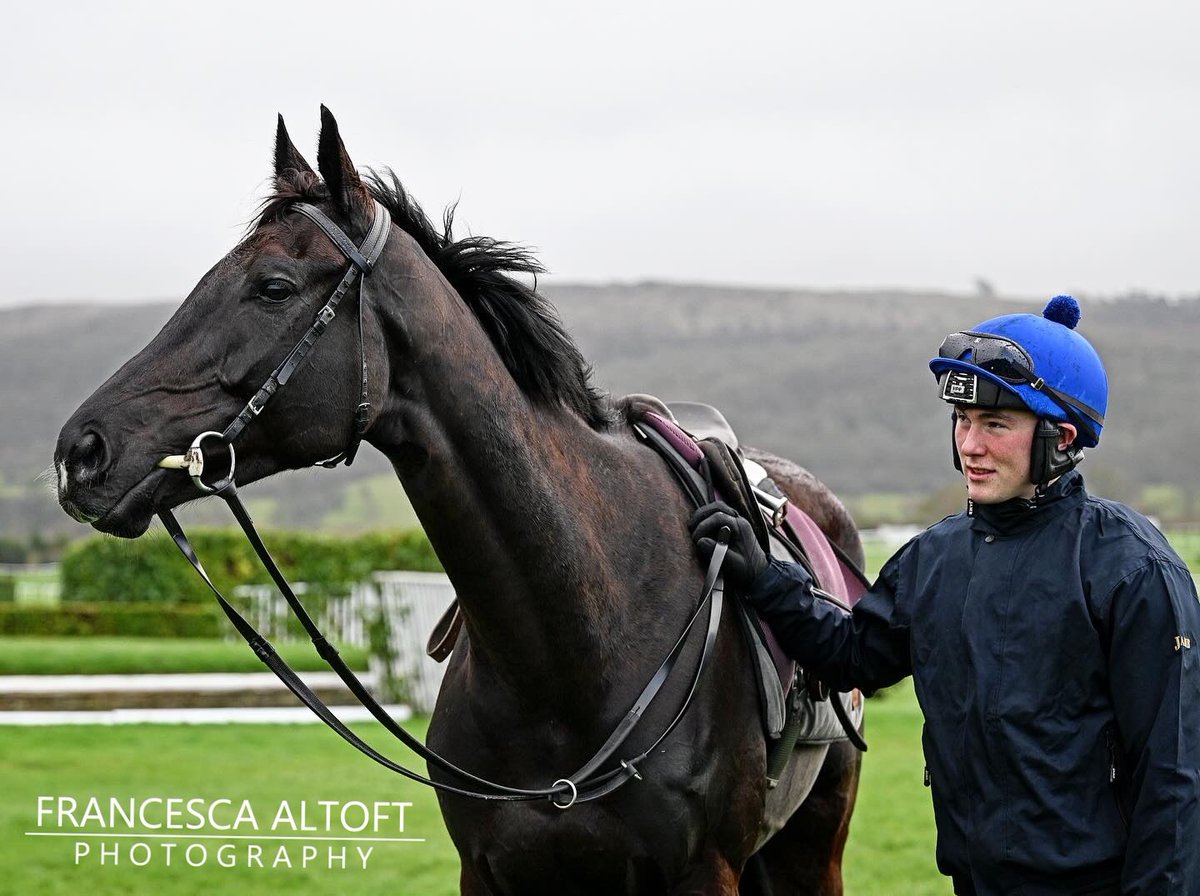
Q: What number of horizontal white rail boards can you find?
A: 2